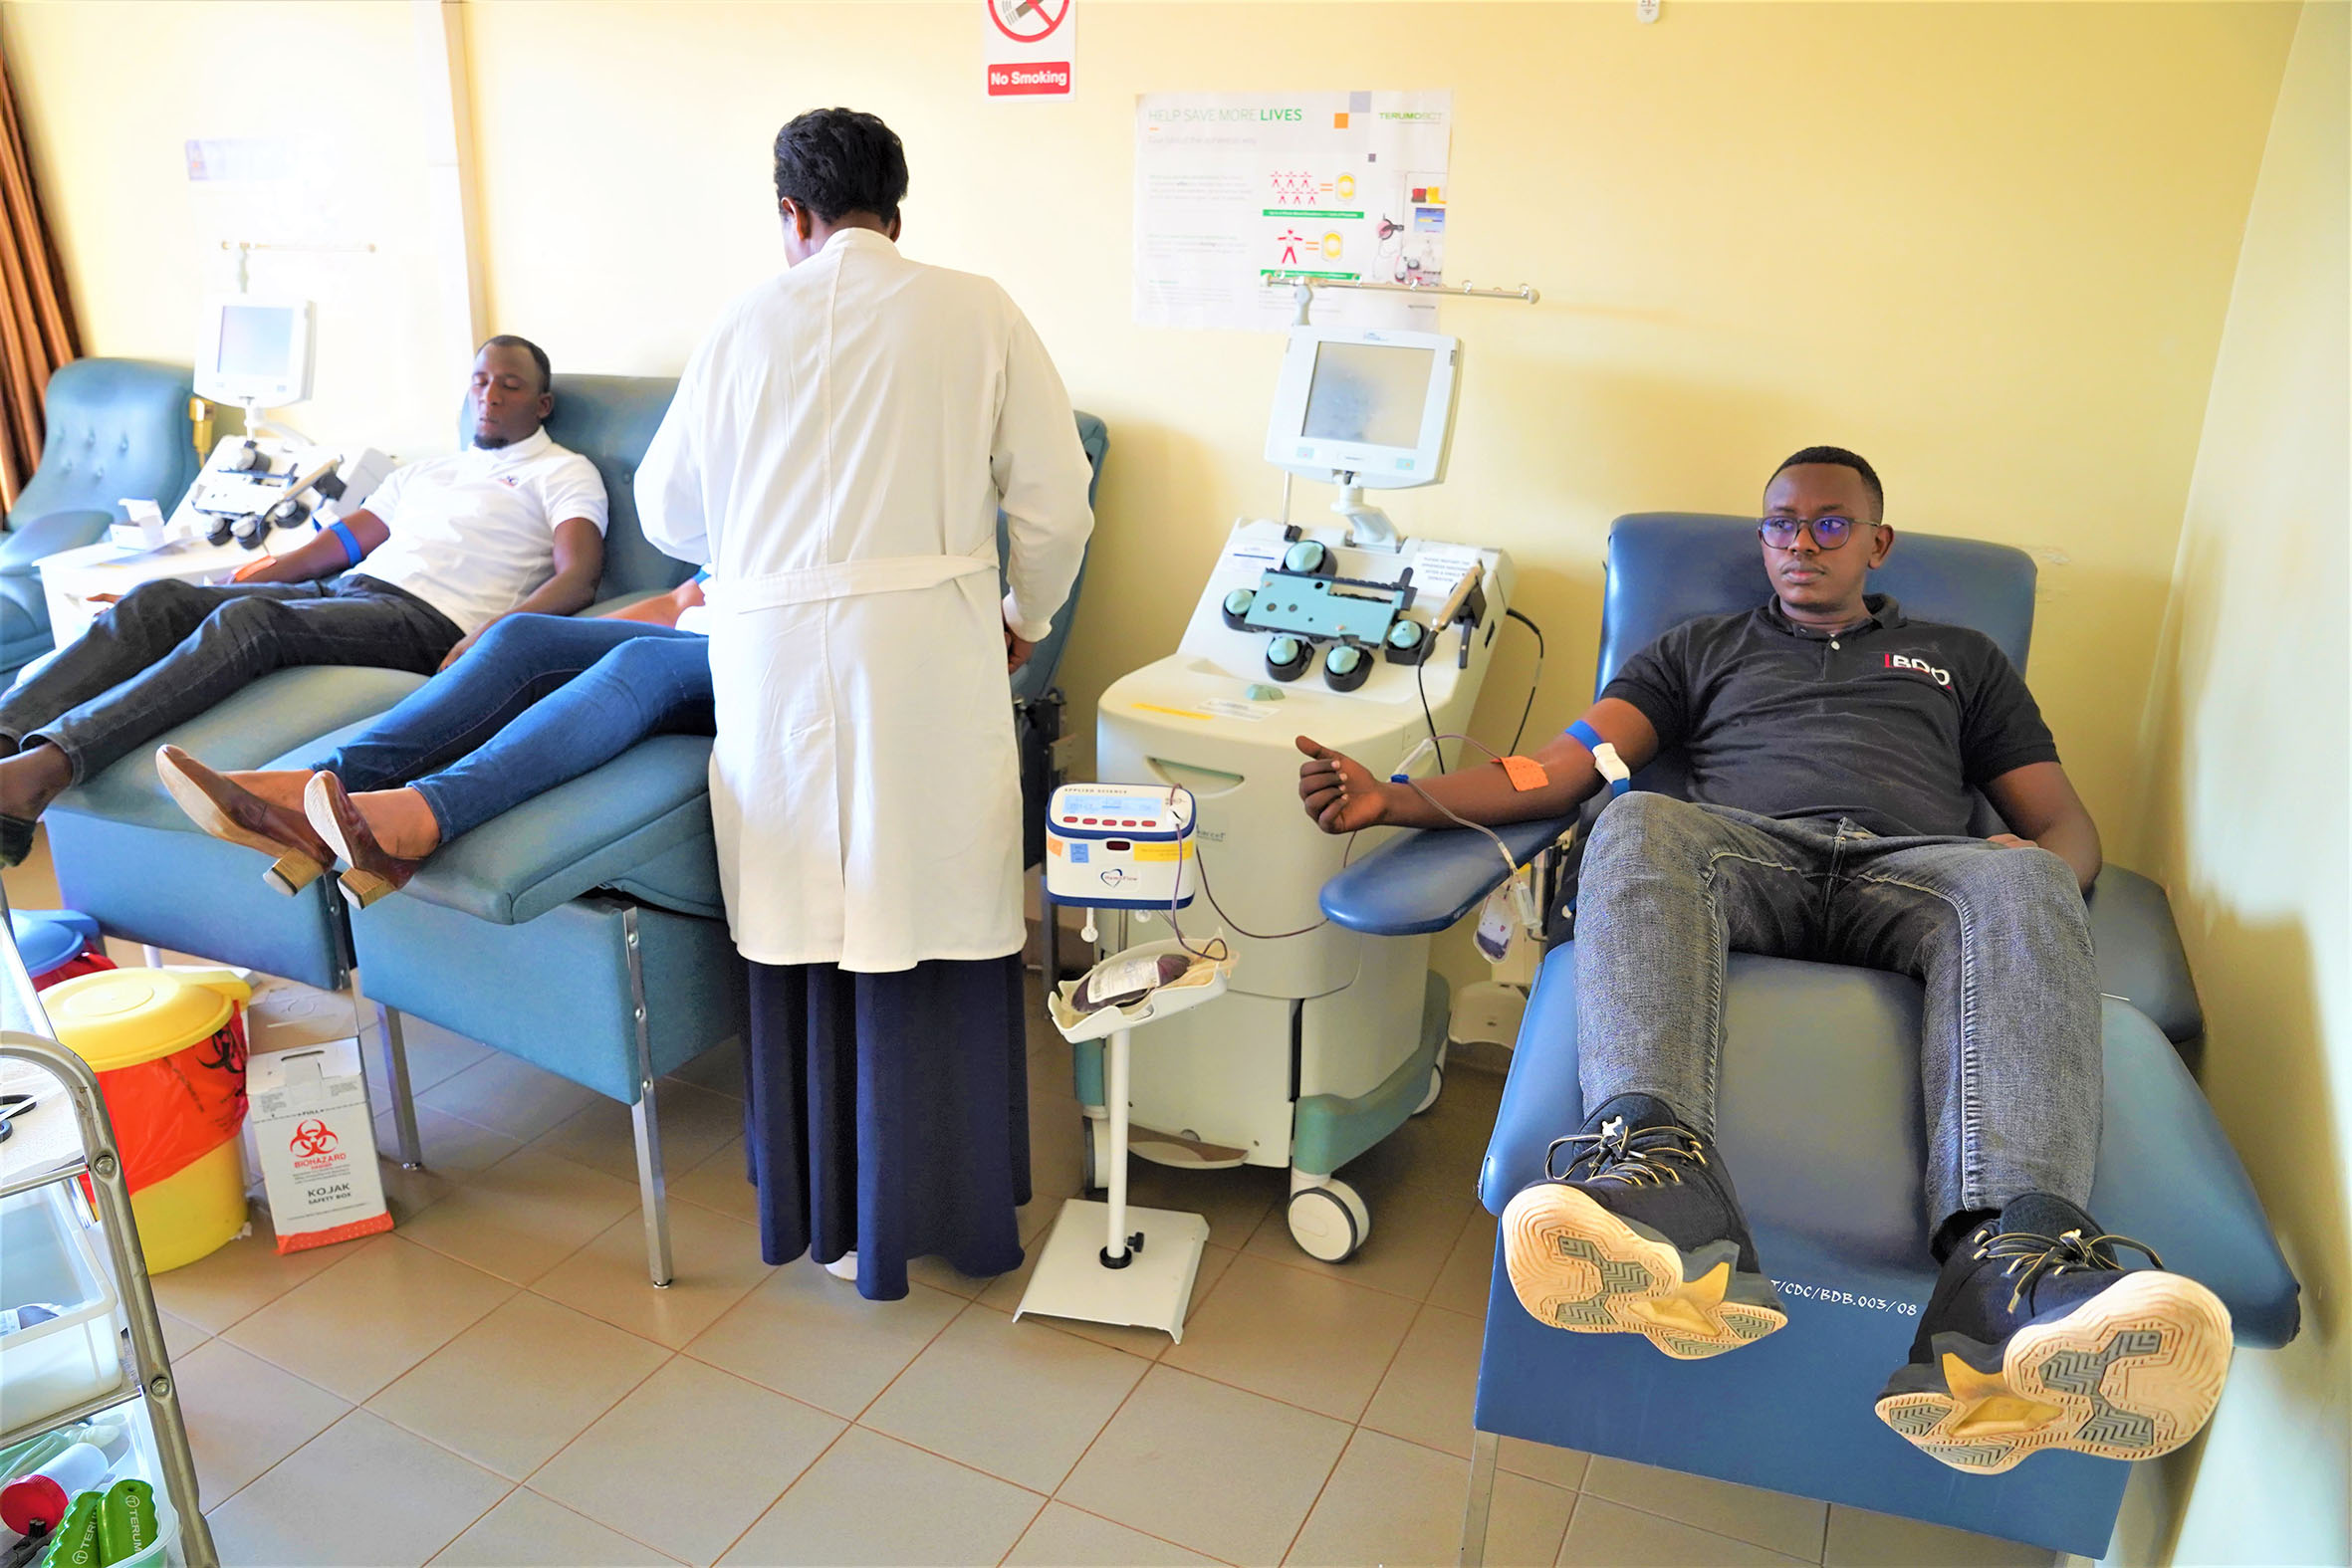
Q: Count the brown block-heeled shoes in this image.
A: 2